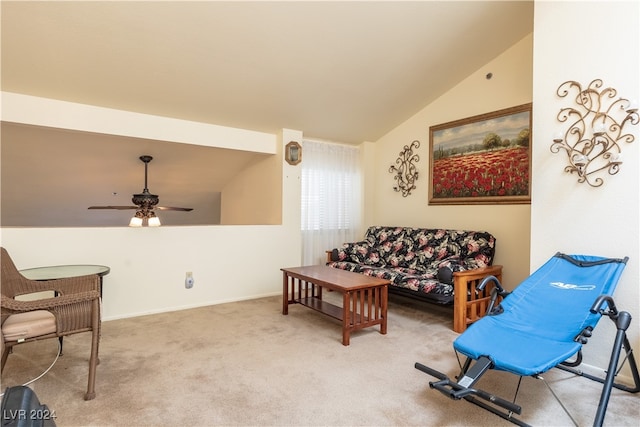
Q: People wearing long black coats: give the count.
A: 0